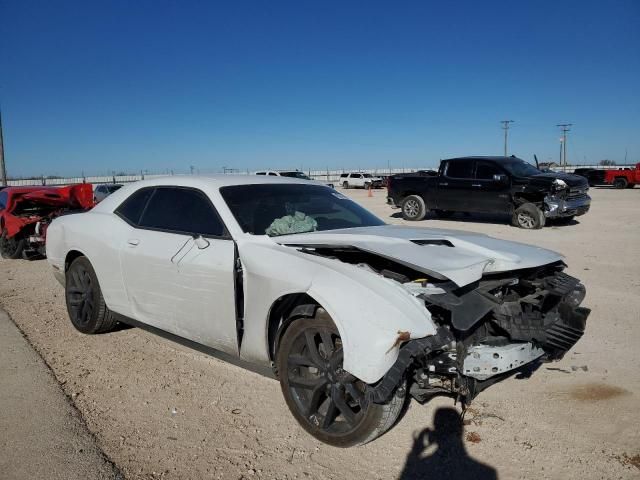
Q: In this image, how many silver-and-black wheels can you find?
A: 2